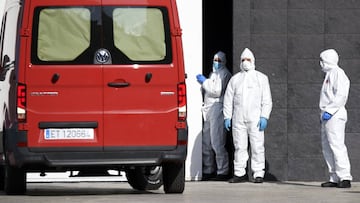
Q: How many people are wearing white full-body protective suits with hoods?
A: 3